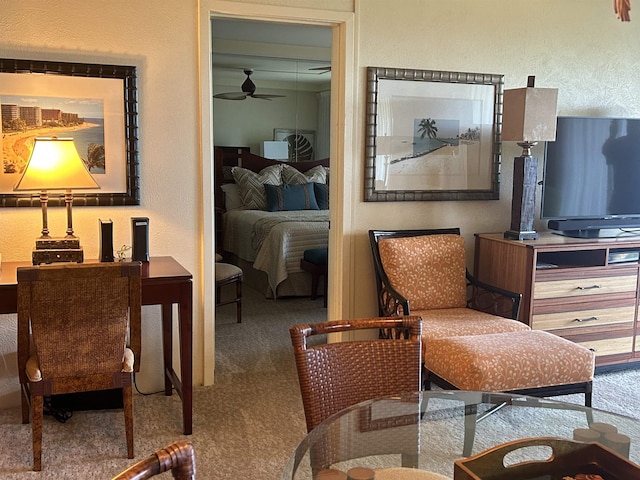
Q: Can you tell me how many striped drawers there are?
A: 3